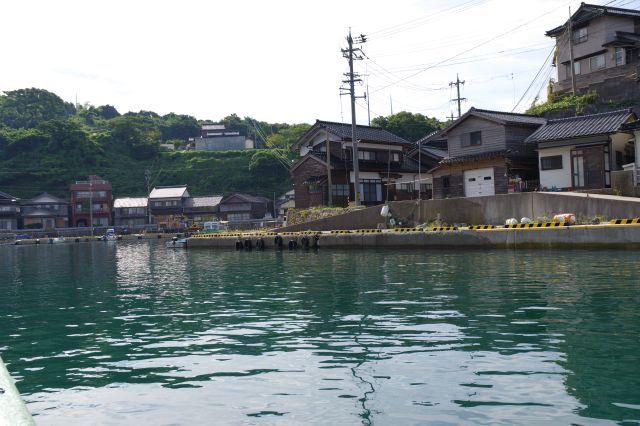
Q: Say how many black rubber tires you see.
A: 7